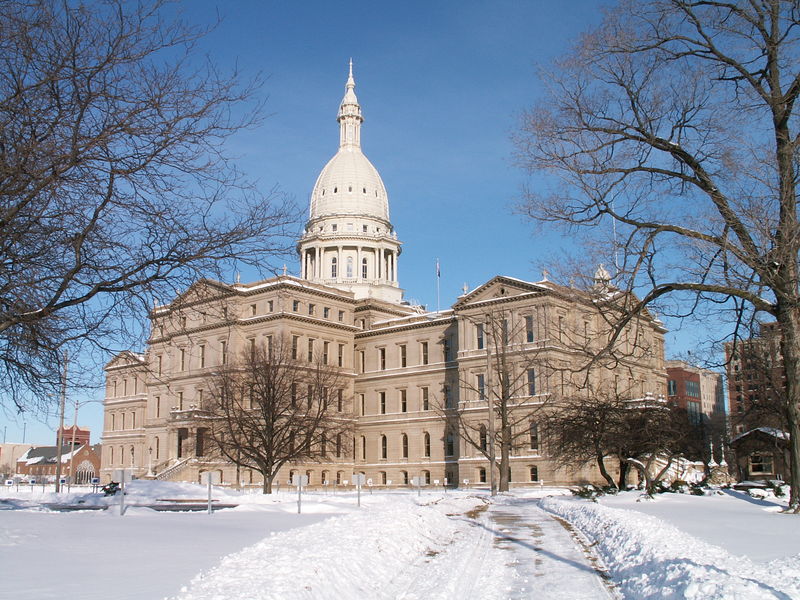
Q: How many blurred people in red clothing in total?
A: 0